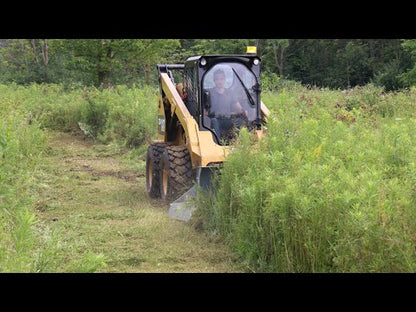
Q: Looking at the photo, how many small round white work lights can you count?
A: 2